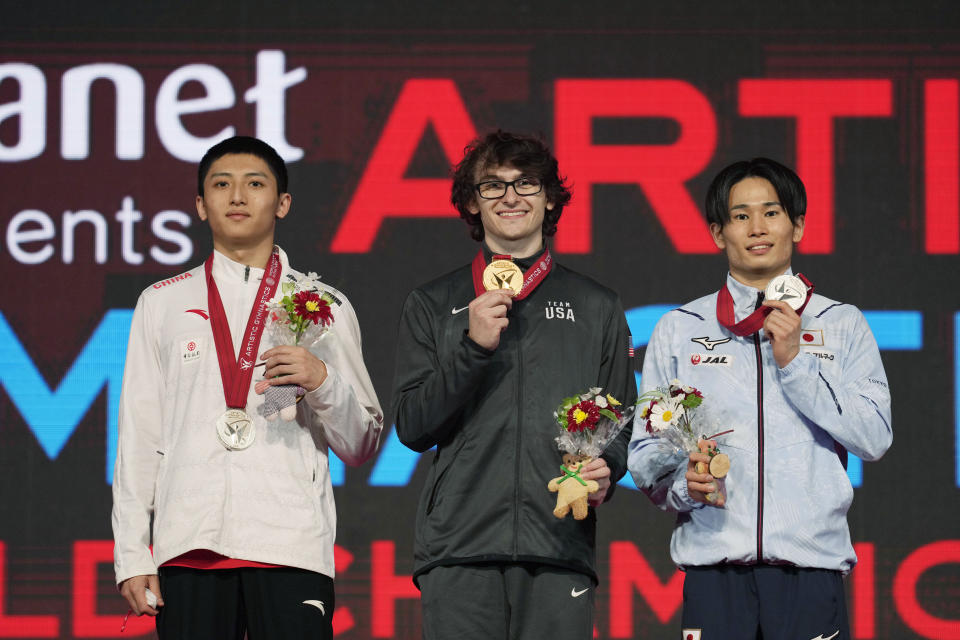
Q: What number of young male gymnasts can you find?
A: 3